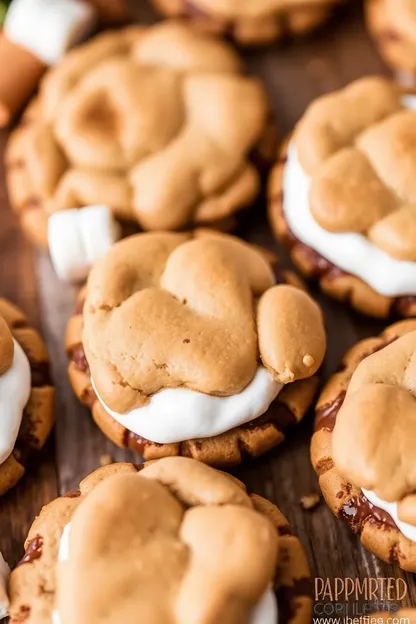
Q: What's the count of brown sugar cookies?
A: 8